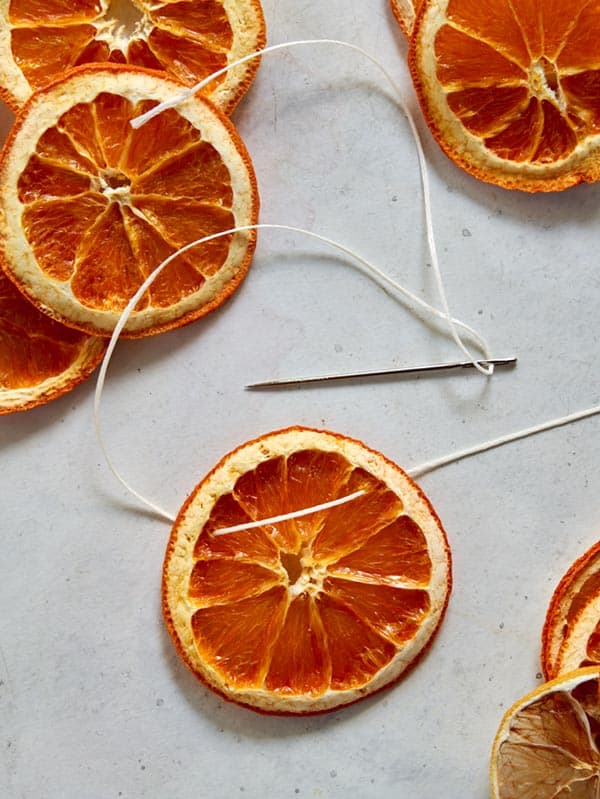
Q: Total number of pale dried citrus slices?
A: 1